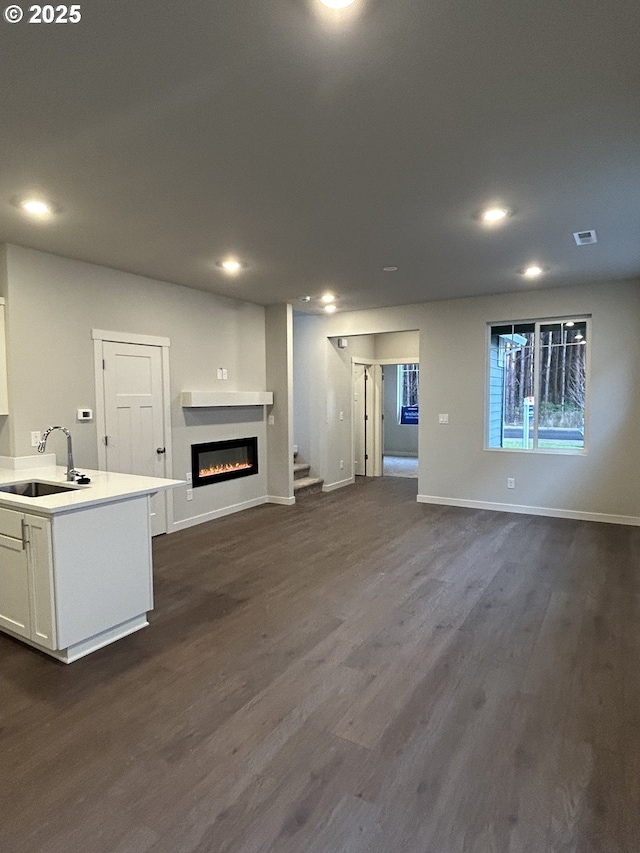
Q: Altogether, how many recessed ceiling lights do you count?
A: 7